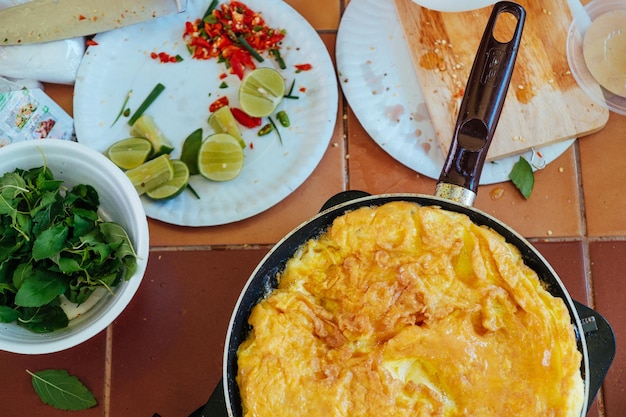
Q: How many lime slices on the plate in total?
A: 7